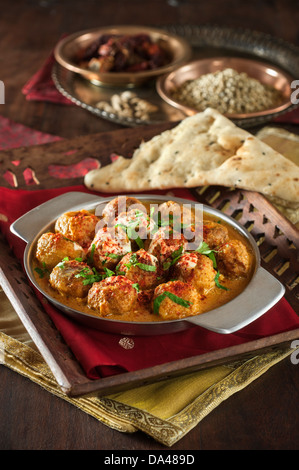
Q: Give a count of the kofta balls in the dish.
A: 14